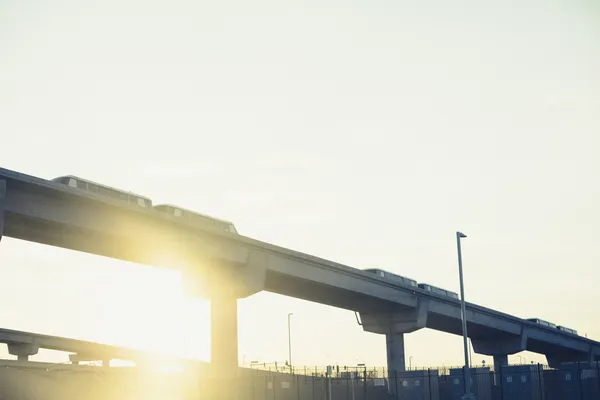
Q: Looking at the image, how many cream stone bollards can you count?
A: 0